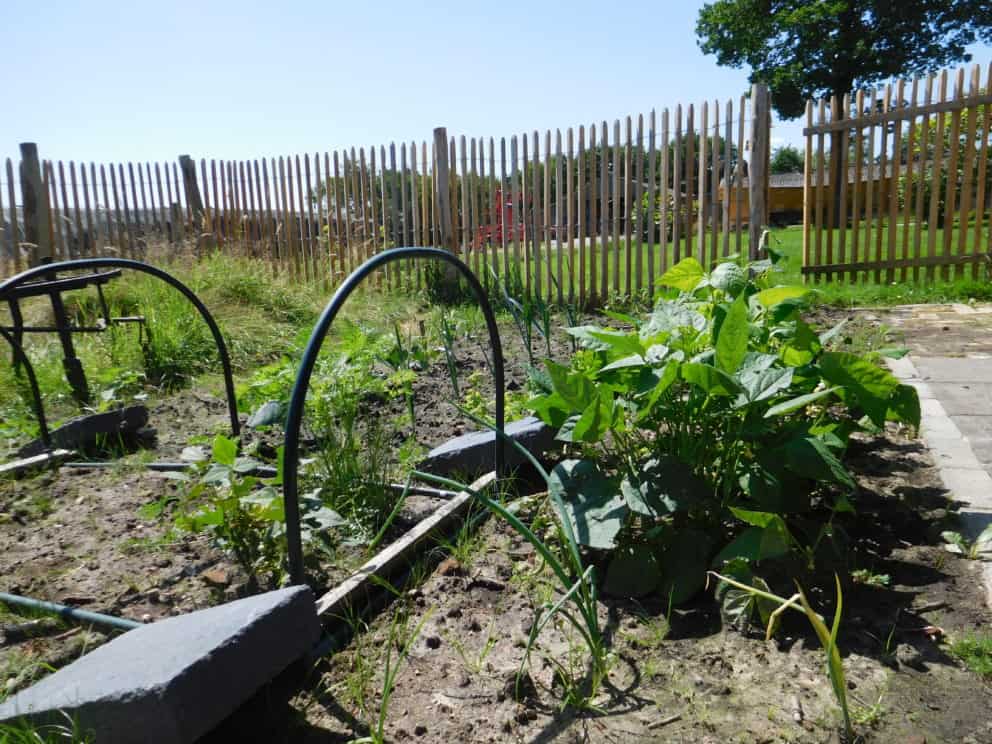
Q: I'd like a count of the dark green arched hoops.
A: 3